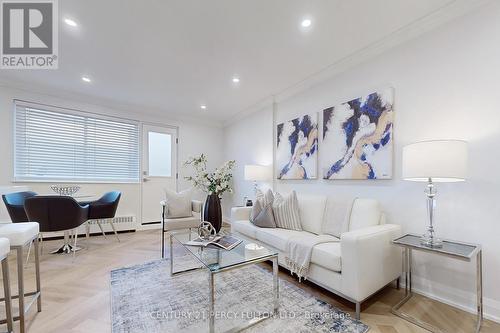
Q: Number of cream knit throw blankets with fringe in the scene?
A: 1